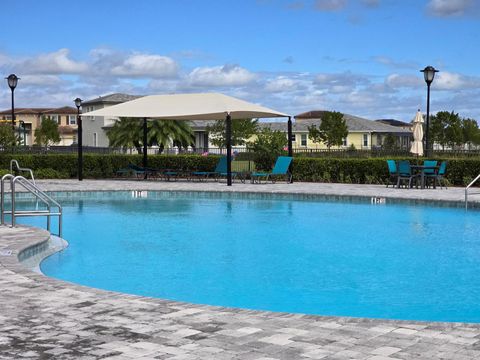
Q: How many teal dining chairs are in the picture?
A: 4